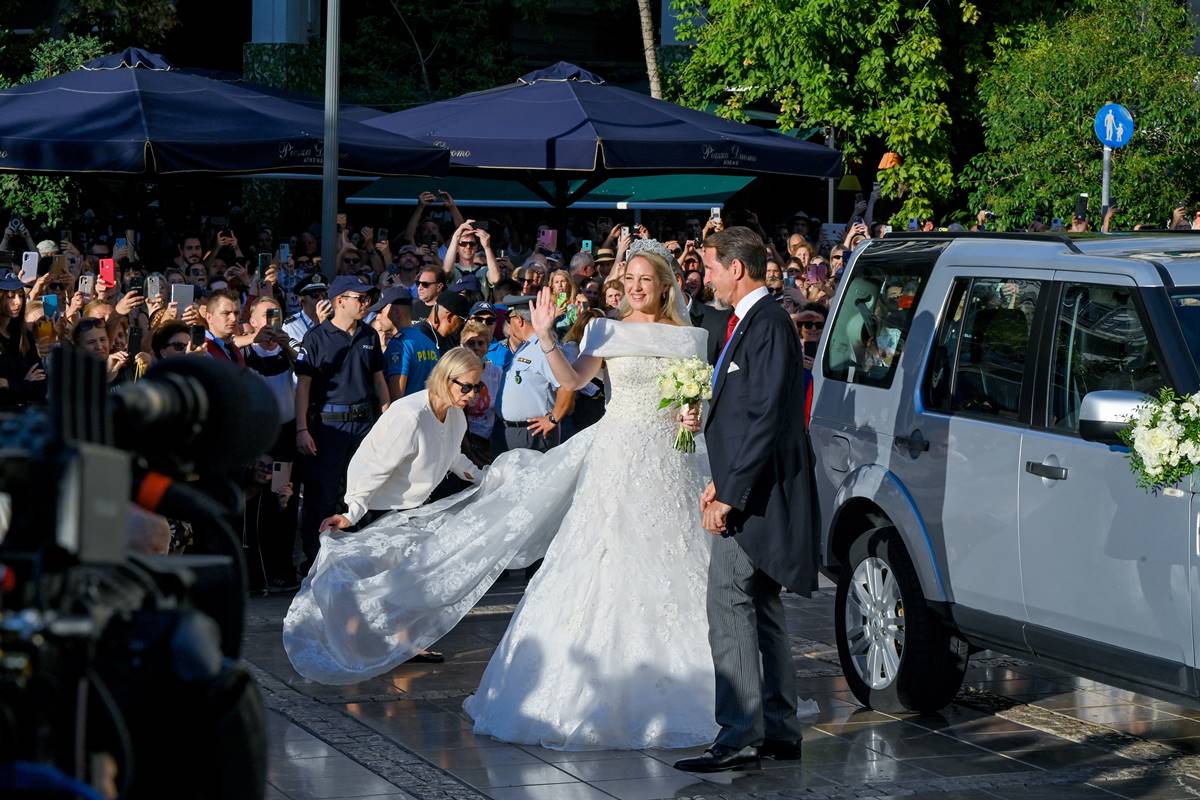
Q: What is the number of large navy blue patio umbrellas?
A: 2